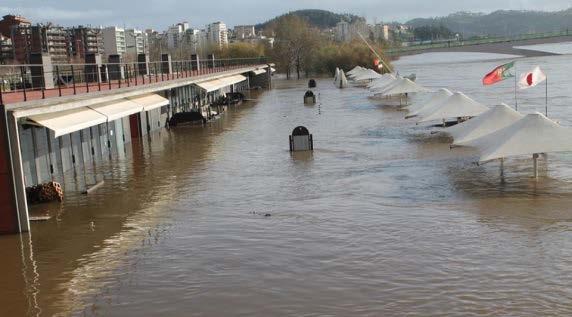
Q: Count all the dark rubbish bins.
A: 3